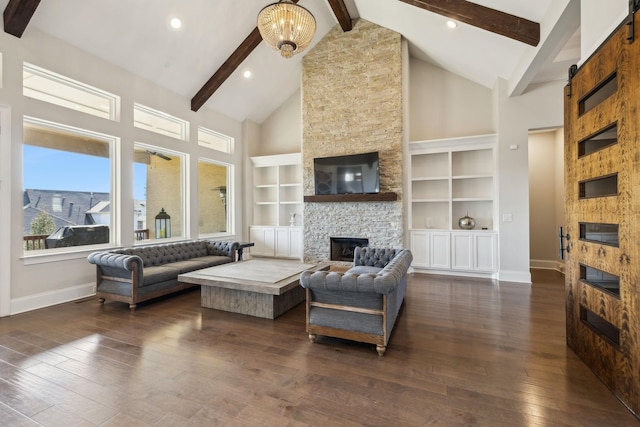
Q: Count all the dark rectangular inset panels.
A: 6